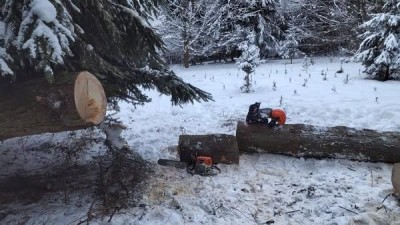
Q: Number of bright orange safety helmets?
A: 1